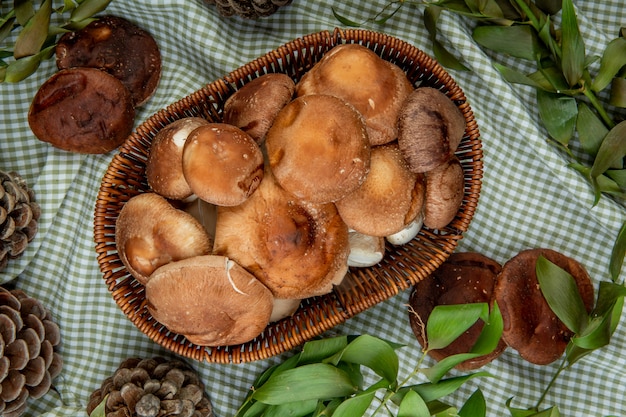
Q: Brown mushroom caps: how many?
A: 15